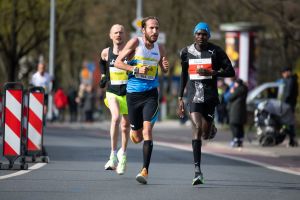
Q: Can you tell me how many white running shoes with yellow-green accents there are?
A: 2